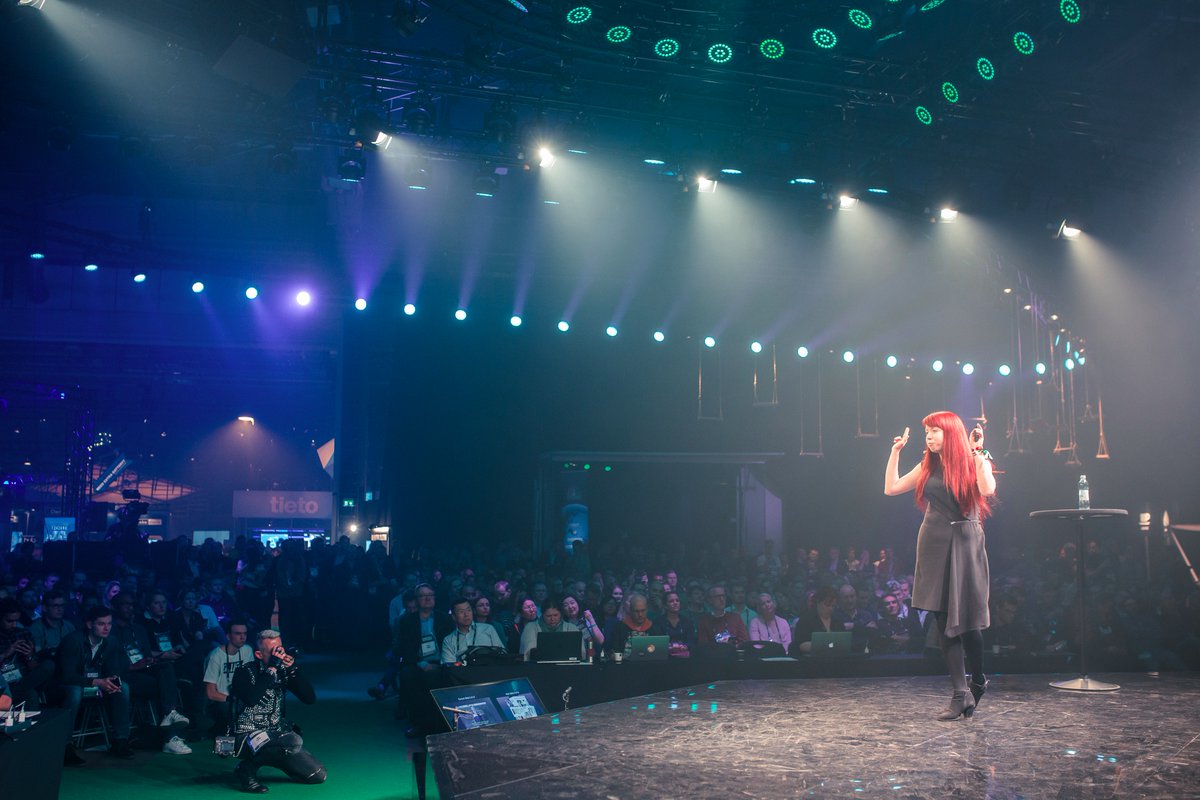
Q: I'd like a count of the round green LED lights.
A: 12